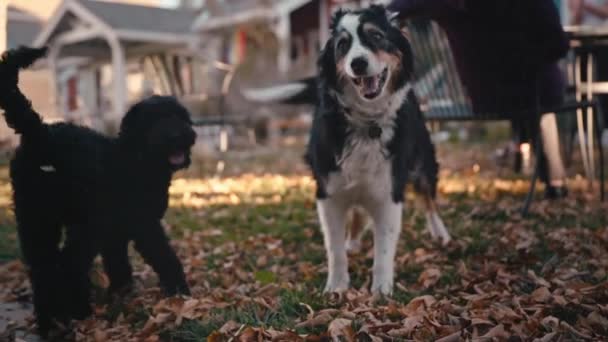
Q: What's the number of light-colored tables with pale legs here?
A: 1